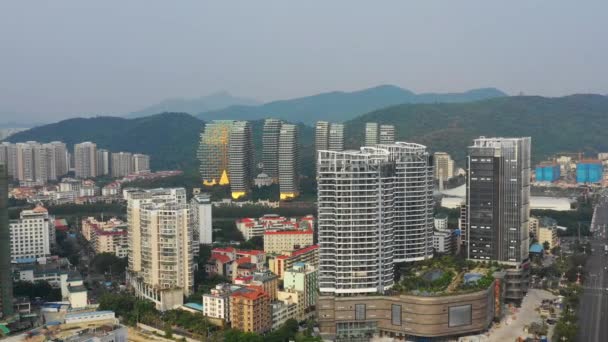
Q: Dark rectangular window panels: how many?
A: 3